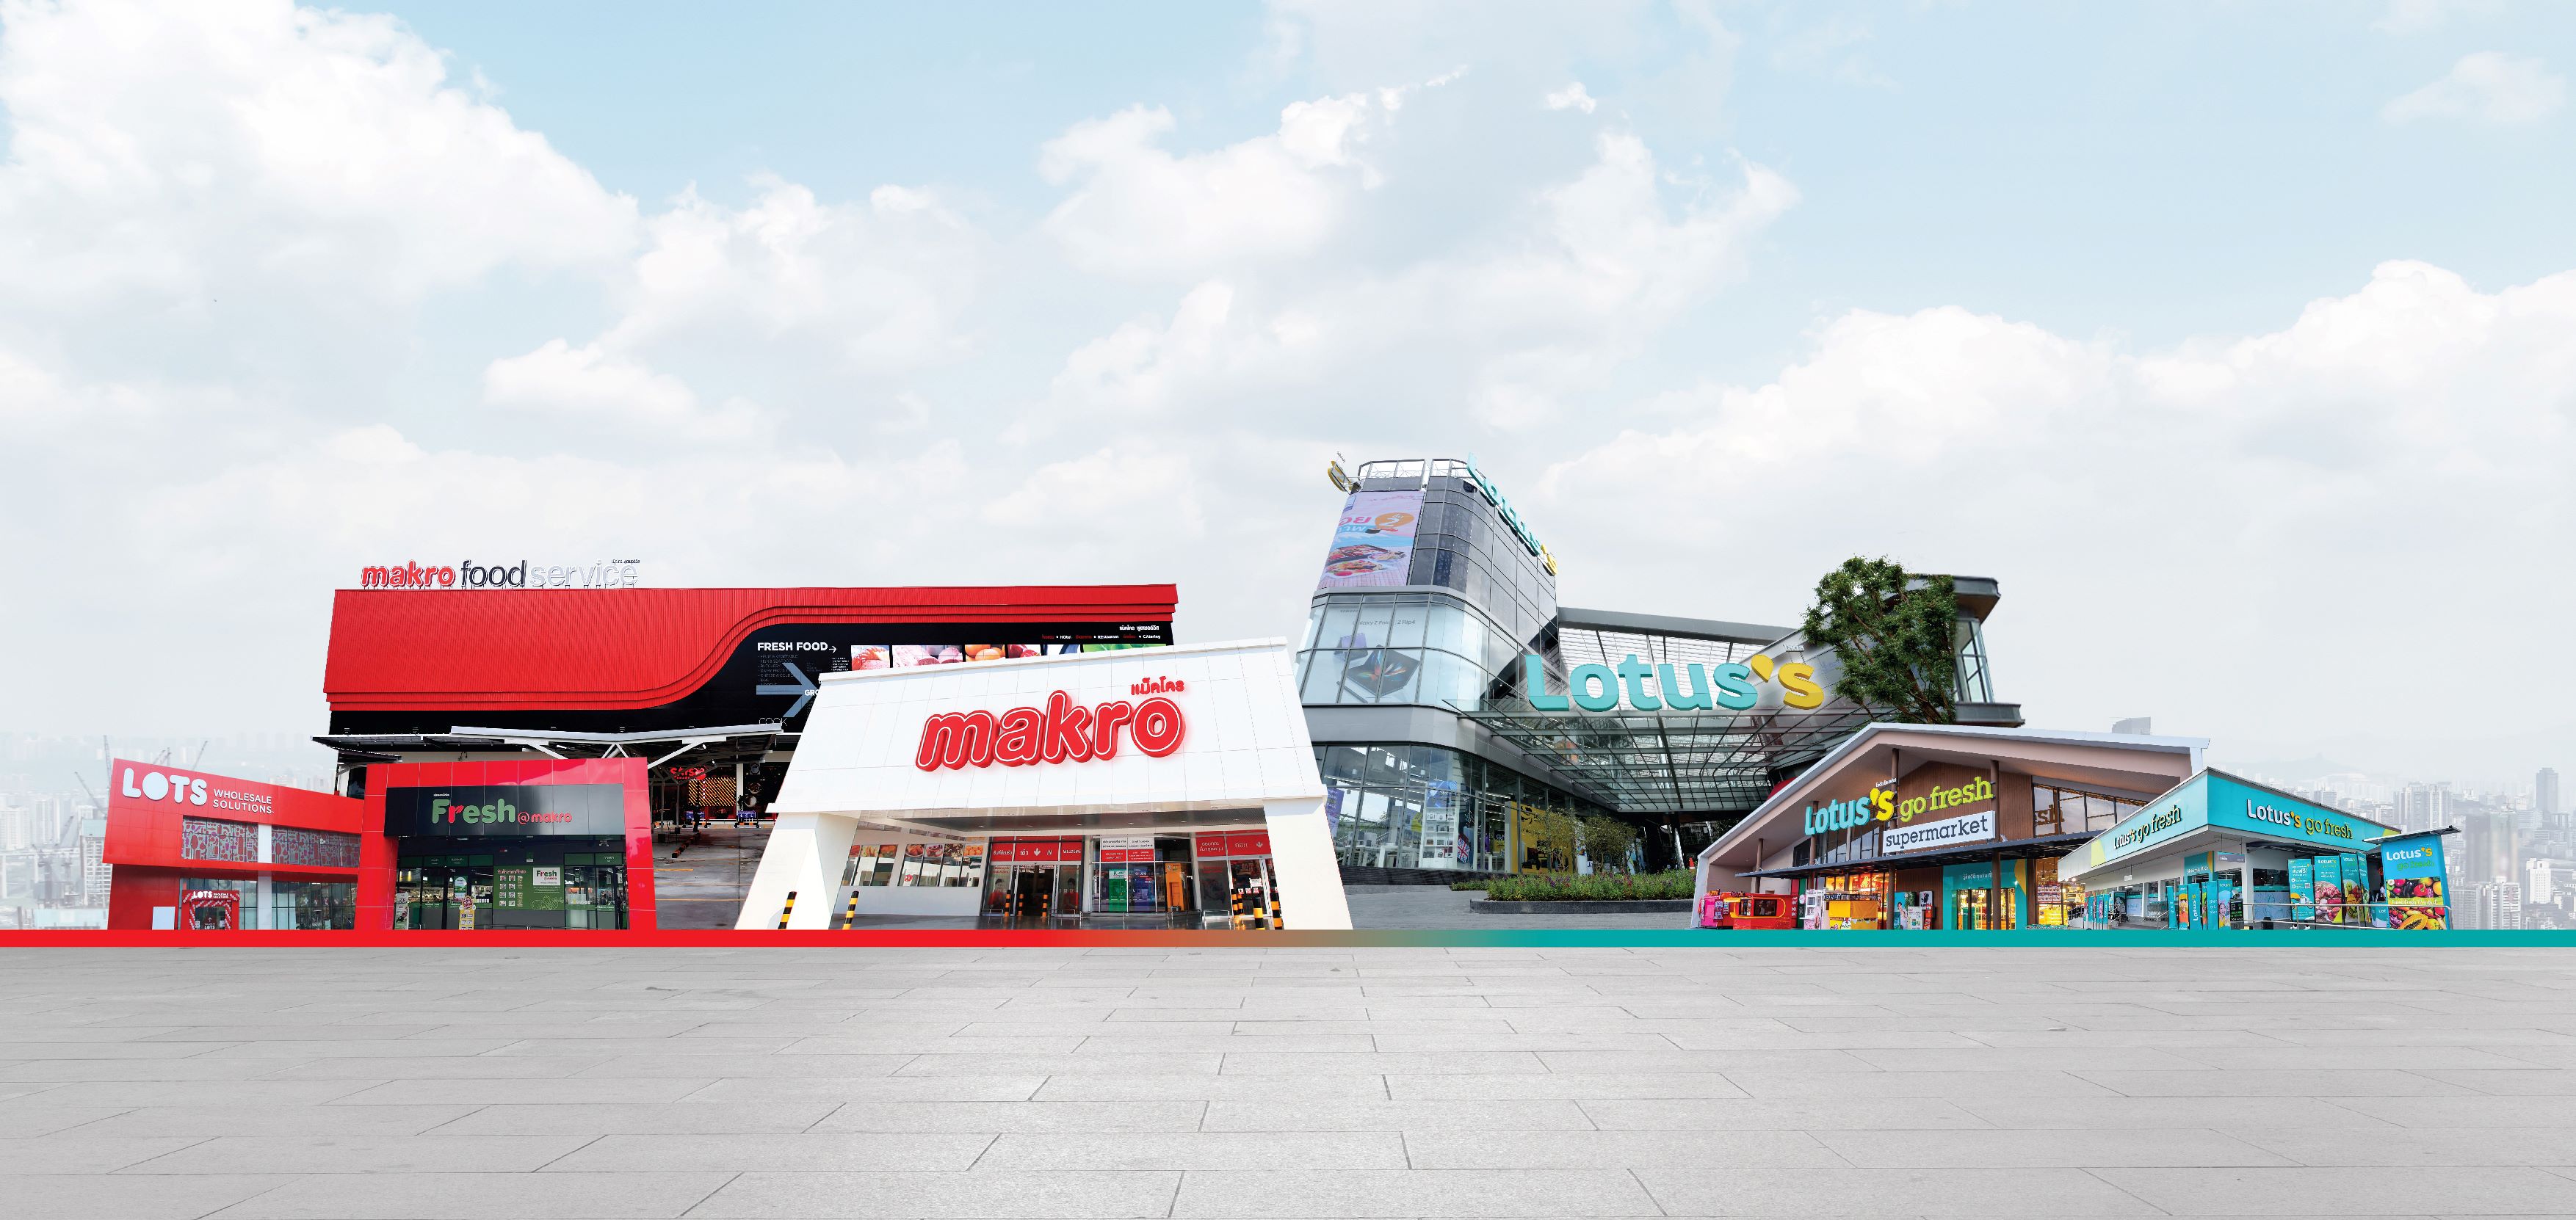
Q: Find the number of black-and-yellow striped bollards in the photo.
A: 9